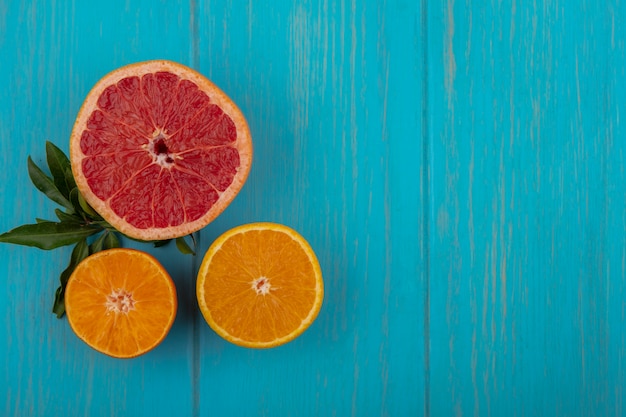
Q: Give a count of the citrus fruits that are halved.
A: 3